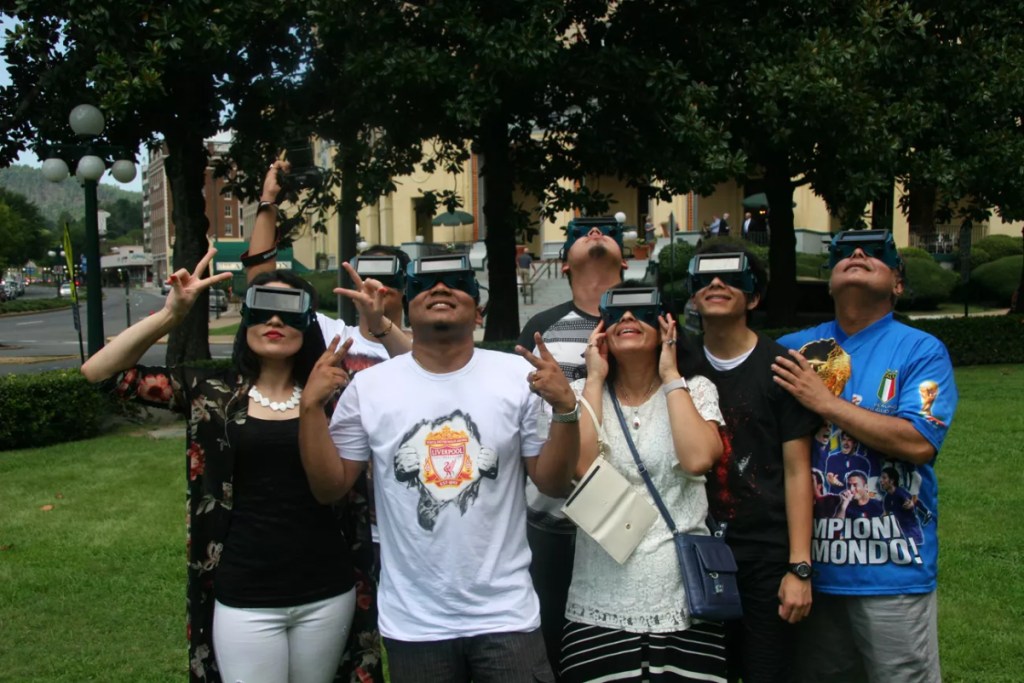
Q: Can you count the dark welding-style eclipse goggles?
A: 7